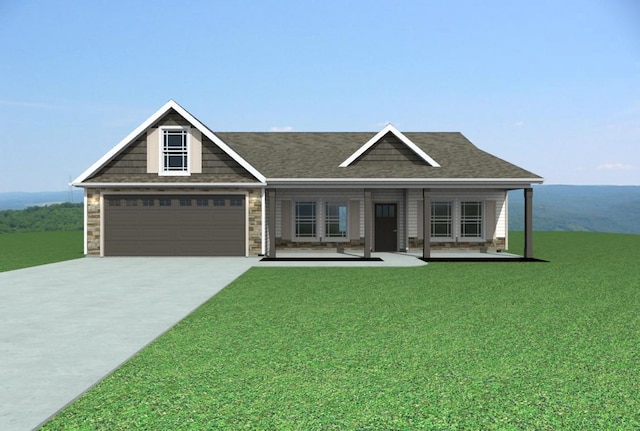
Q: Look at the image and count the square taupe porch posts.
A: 4